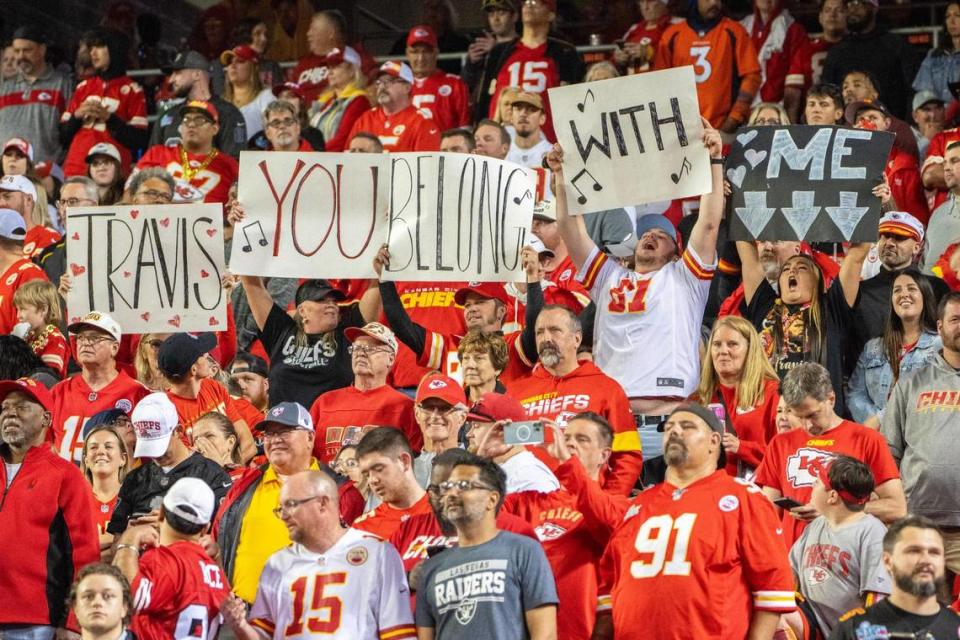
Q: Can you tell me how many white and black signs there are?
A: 5